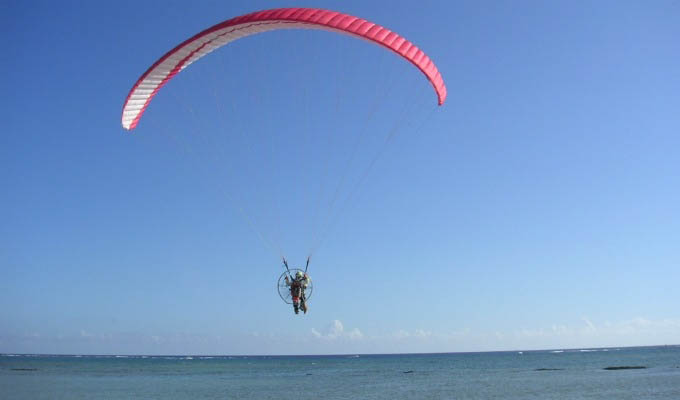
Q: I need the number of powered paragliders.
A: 1